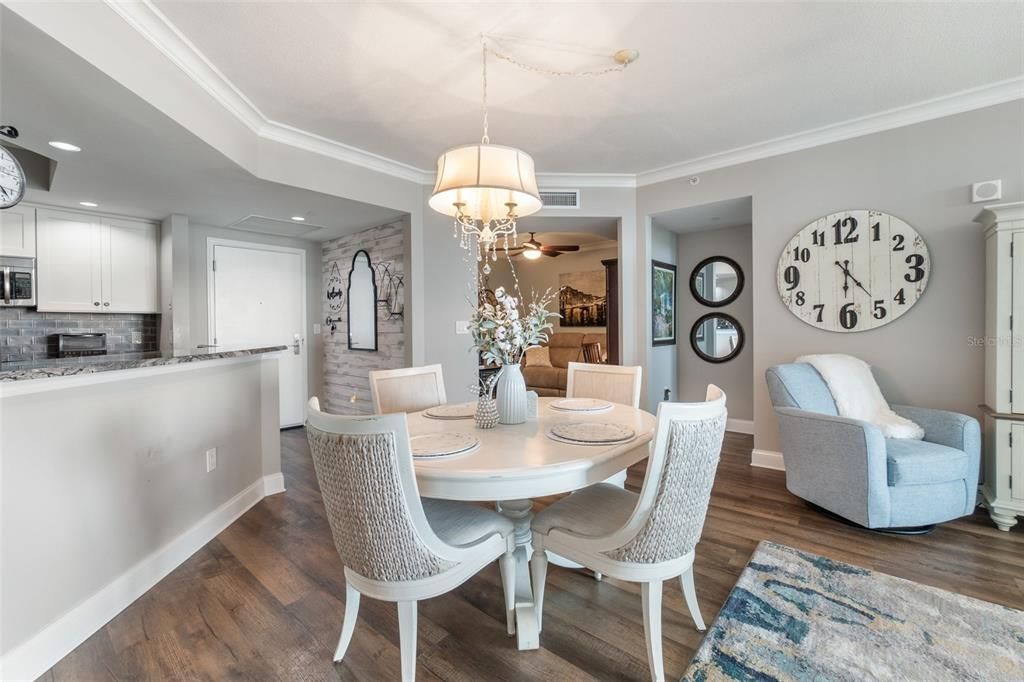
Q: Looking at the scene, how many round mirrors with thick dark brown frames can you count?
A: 2